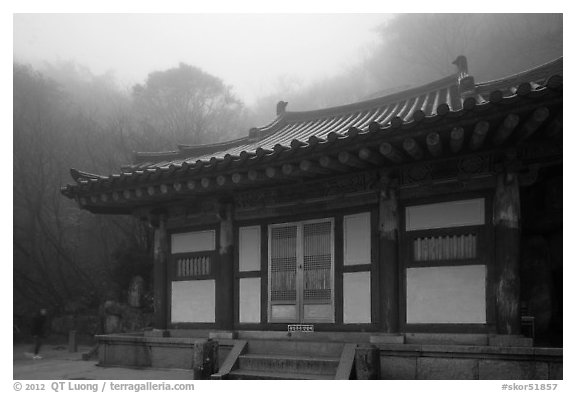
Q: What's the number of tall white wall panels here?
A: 4